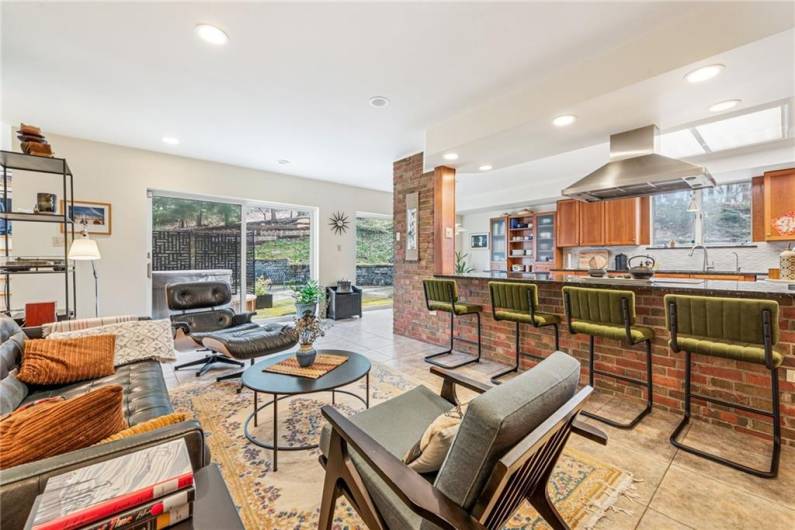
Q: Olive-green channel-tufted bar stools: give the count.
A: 4